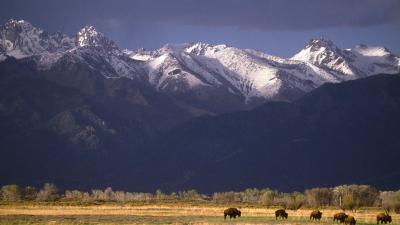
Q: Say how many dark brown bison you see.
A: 6